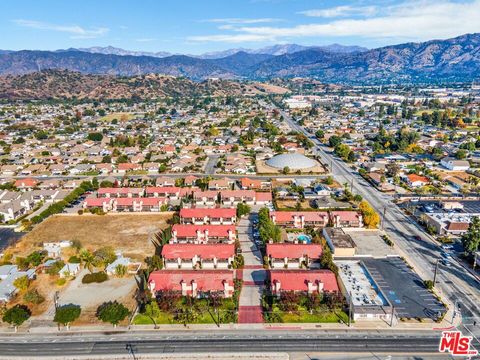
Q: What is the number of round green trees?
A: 3